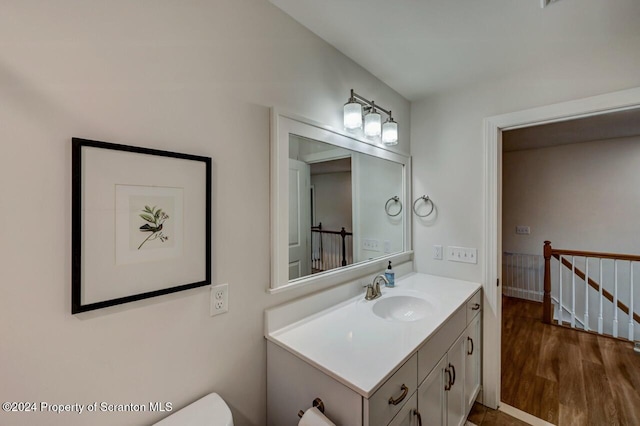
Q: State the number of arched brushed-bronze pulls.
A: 6